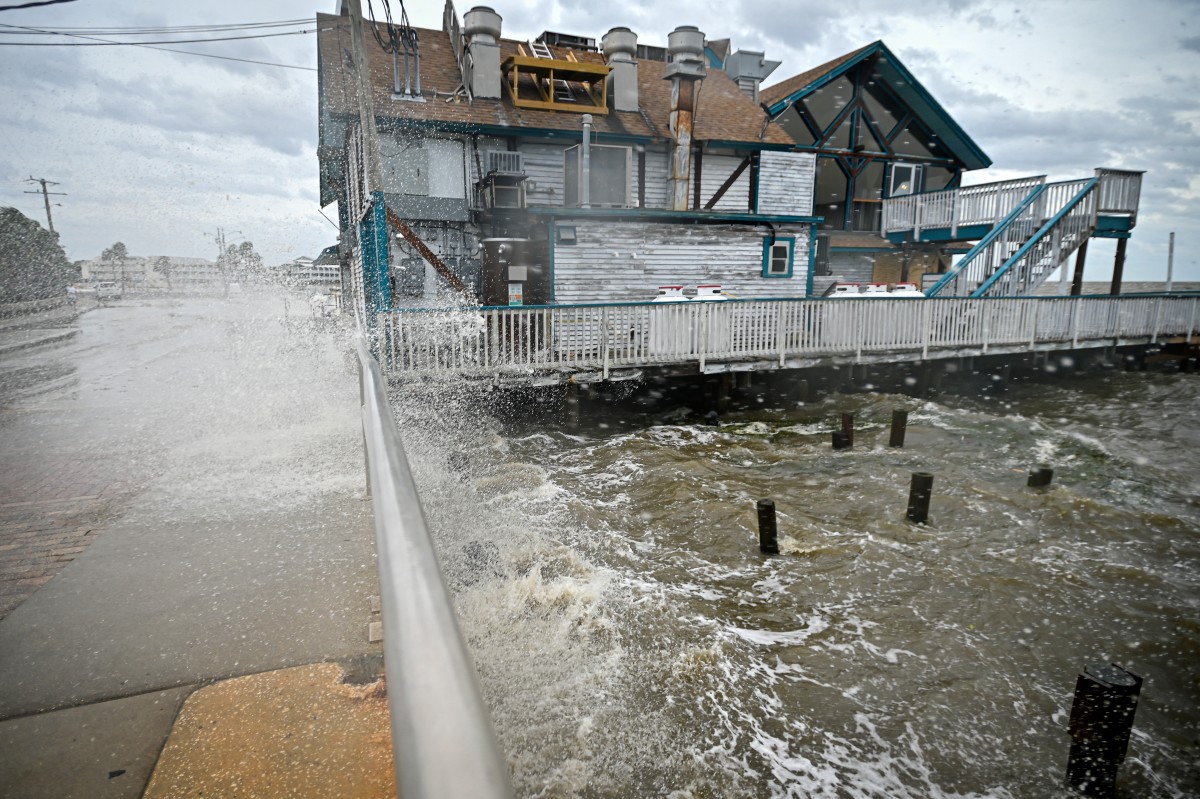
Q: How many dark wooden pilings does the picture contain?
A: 7